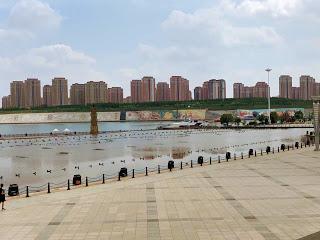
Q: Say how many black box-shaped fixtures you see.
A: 10